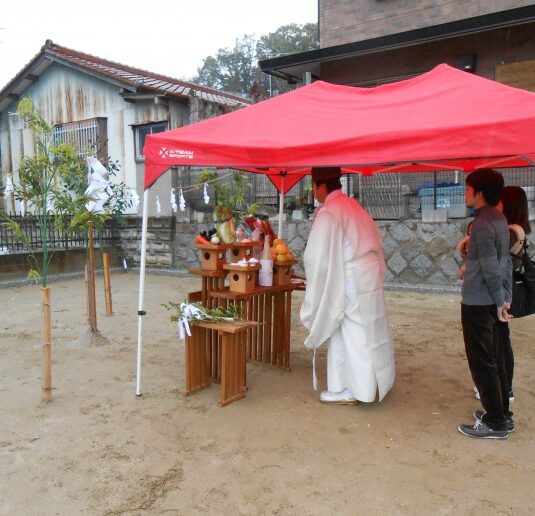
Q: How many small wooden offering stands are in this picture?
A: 4